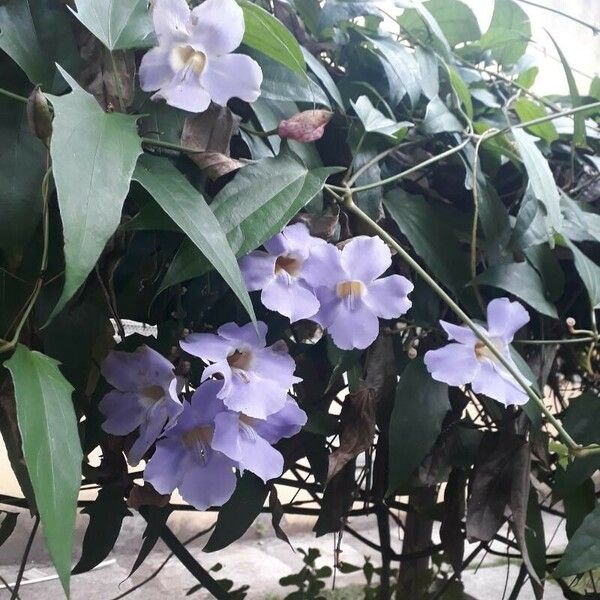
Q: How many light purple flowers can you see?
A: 8